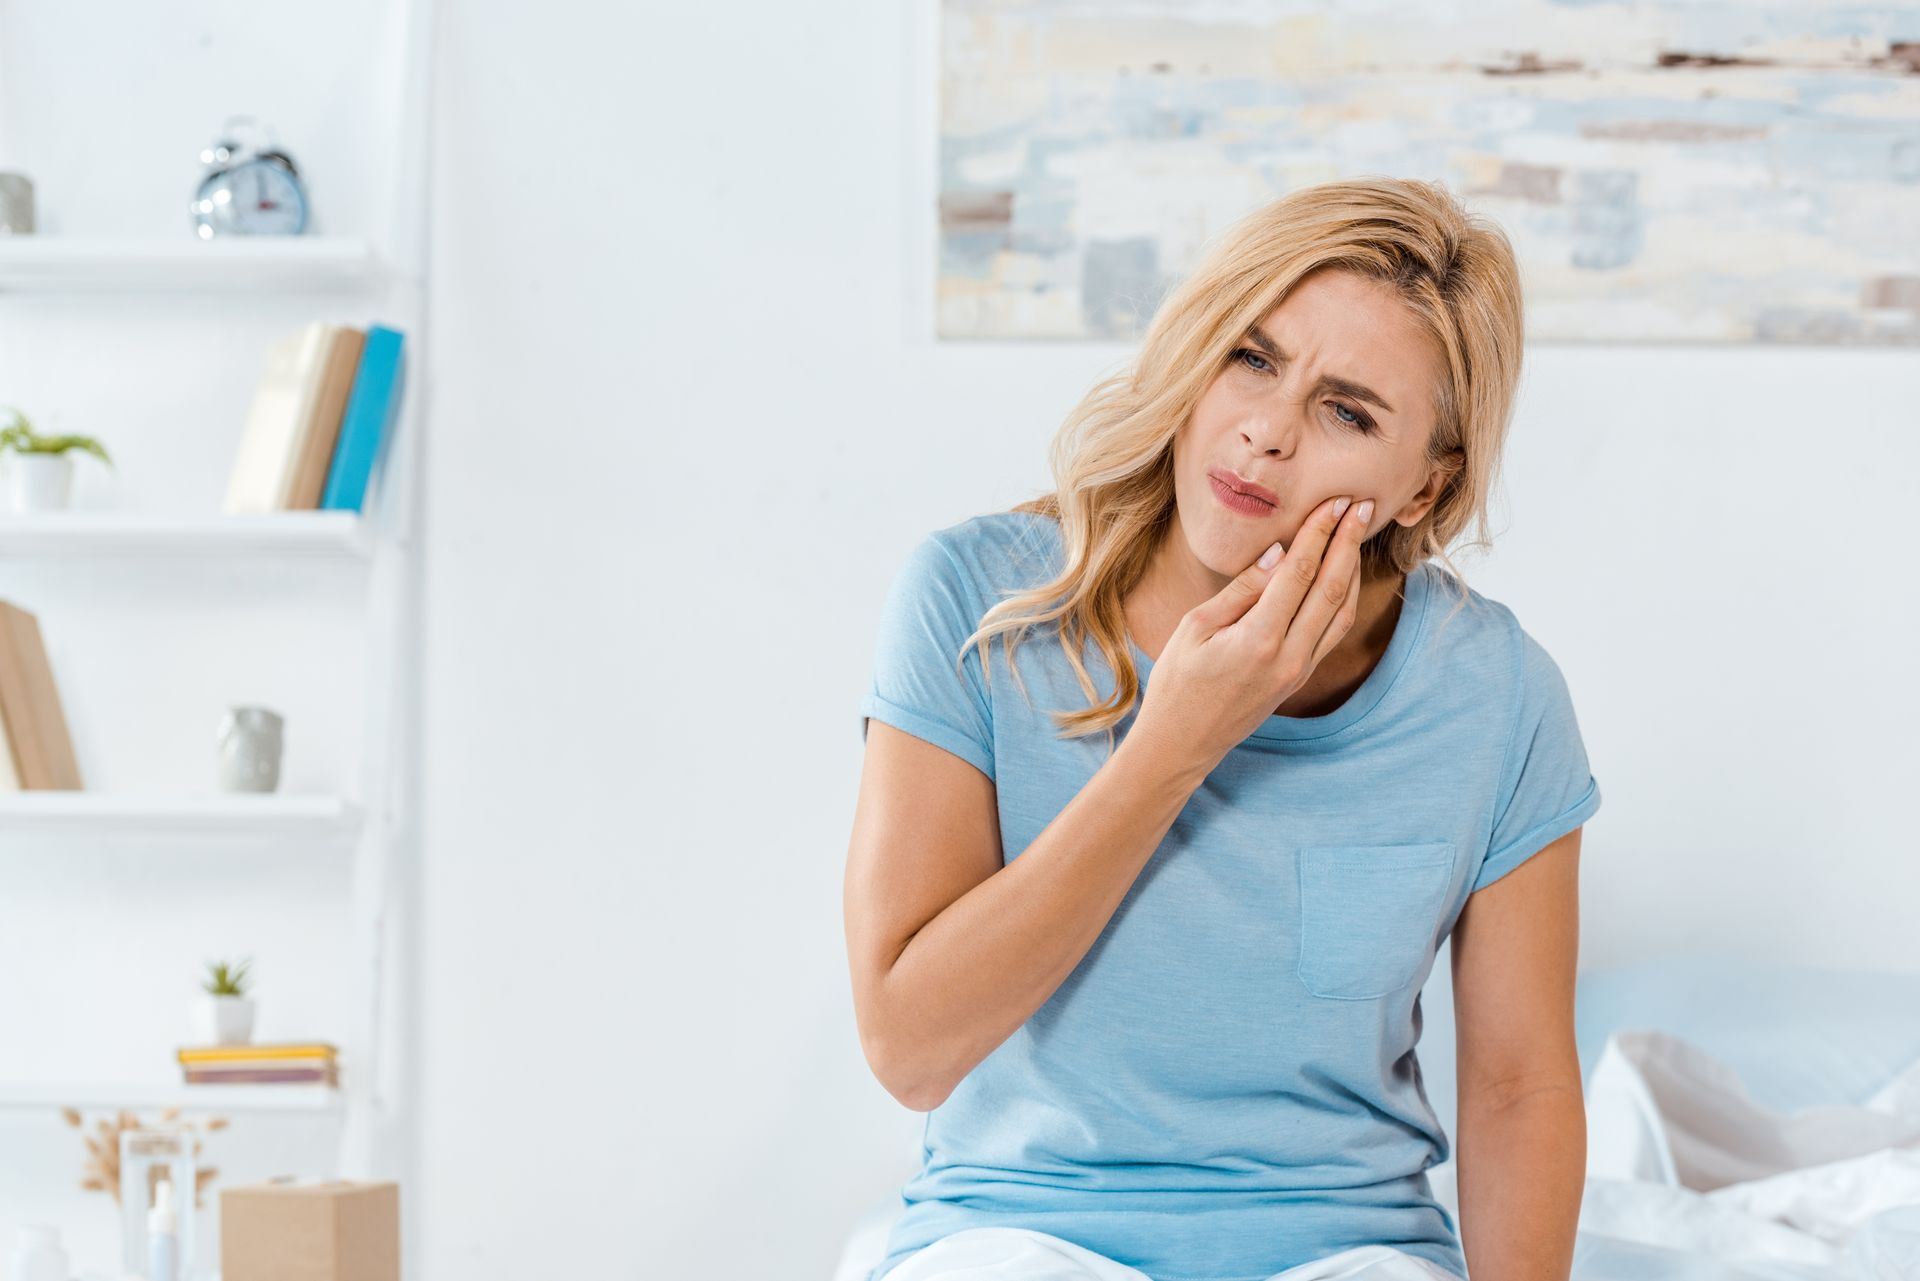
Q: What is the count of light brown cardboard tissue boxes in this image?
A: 1